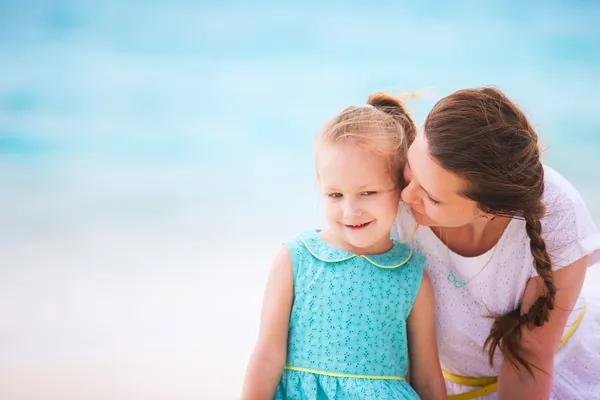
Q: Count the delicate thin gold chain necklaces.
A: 1